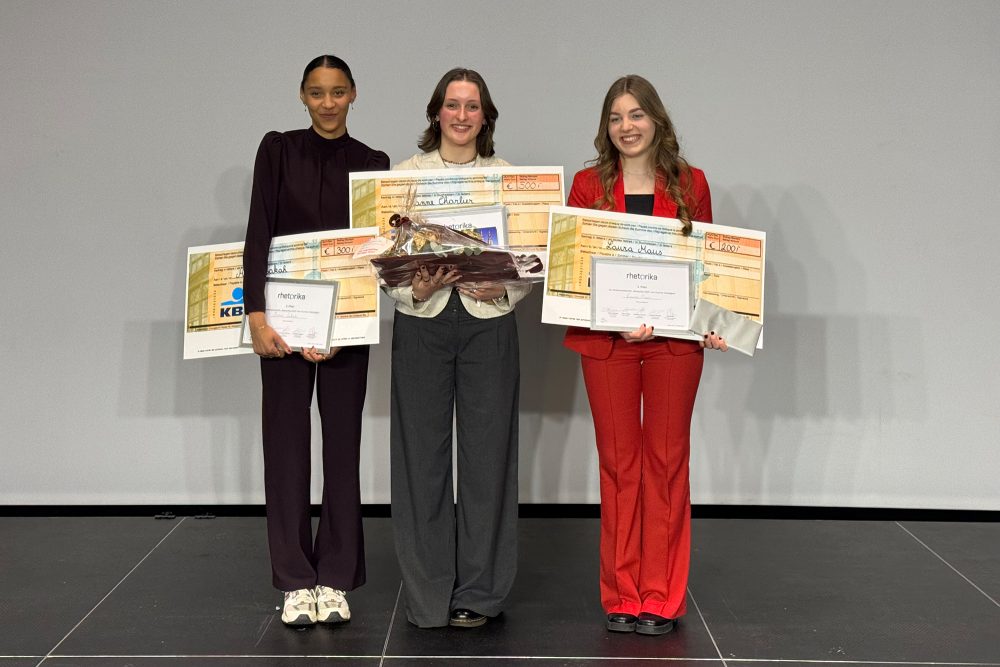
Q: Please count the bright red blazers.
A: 1